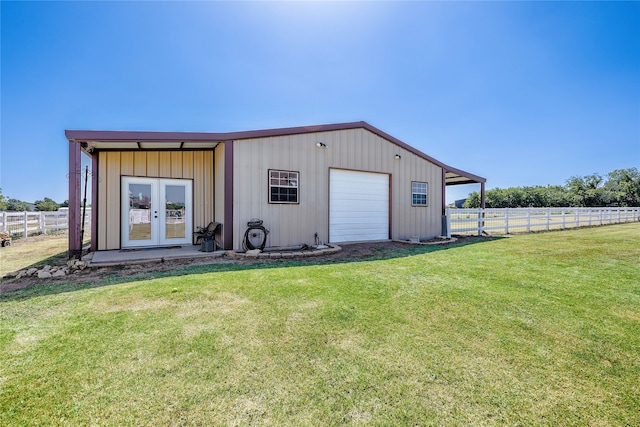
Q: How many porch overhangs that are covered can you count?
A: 2